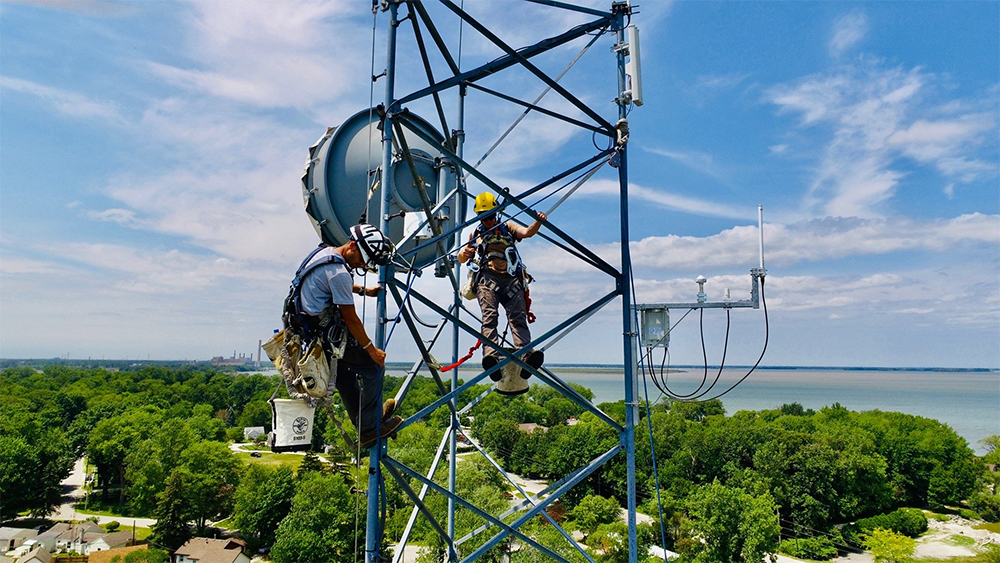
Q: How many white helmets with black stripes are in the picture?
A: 1